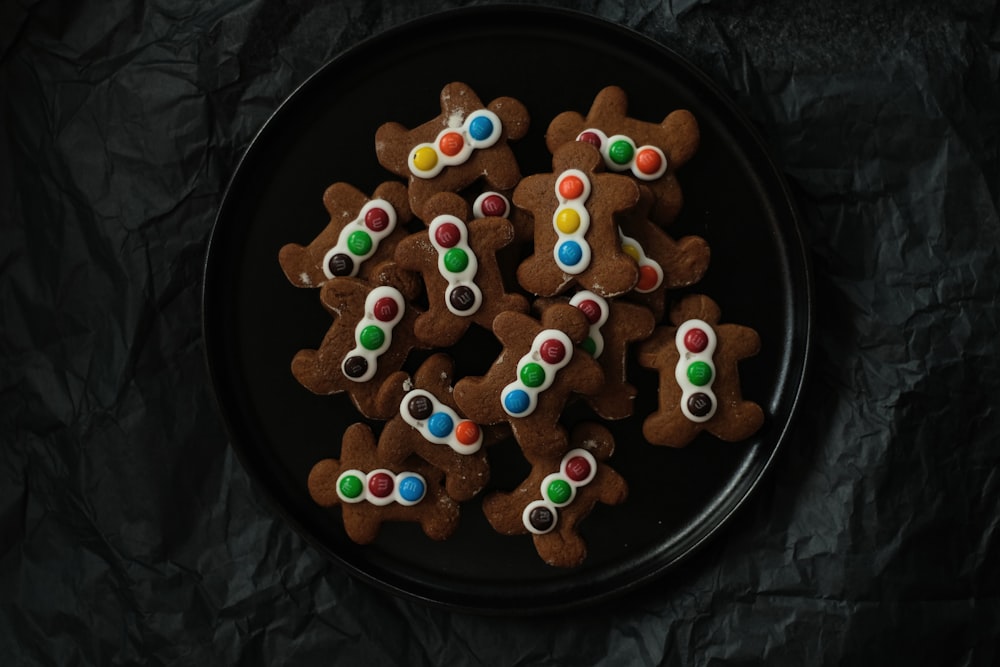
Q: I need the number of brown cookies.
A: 14